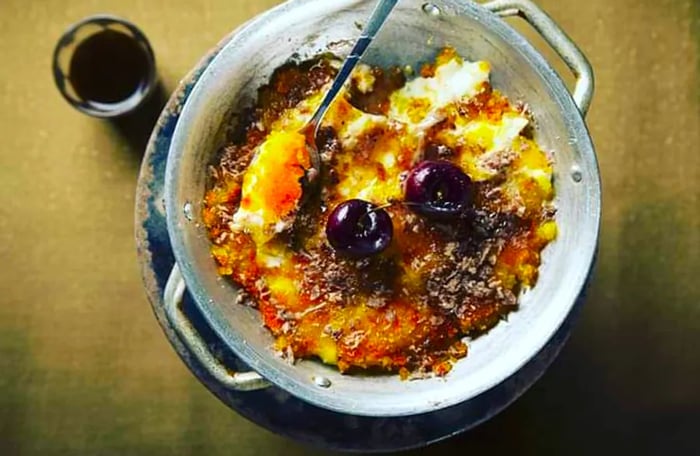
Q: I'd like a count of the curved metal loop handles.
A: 2